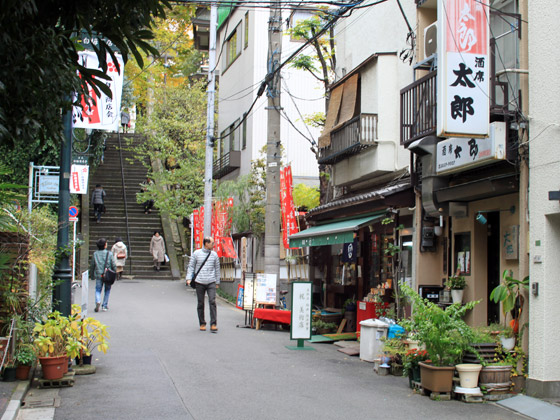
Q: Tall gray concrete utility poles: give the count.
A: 2